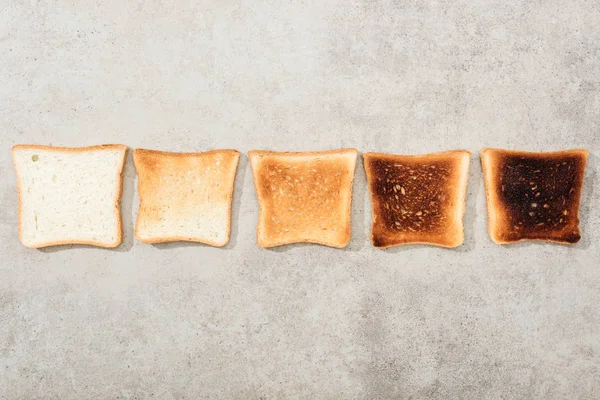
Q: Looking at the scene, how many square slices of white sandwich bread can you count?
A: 5